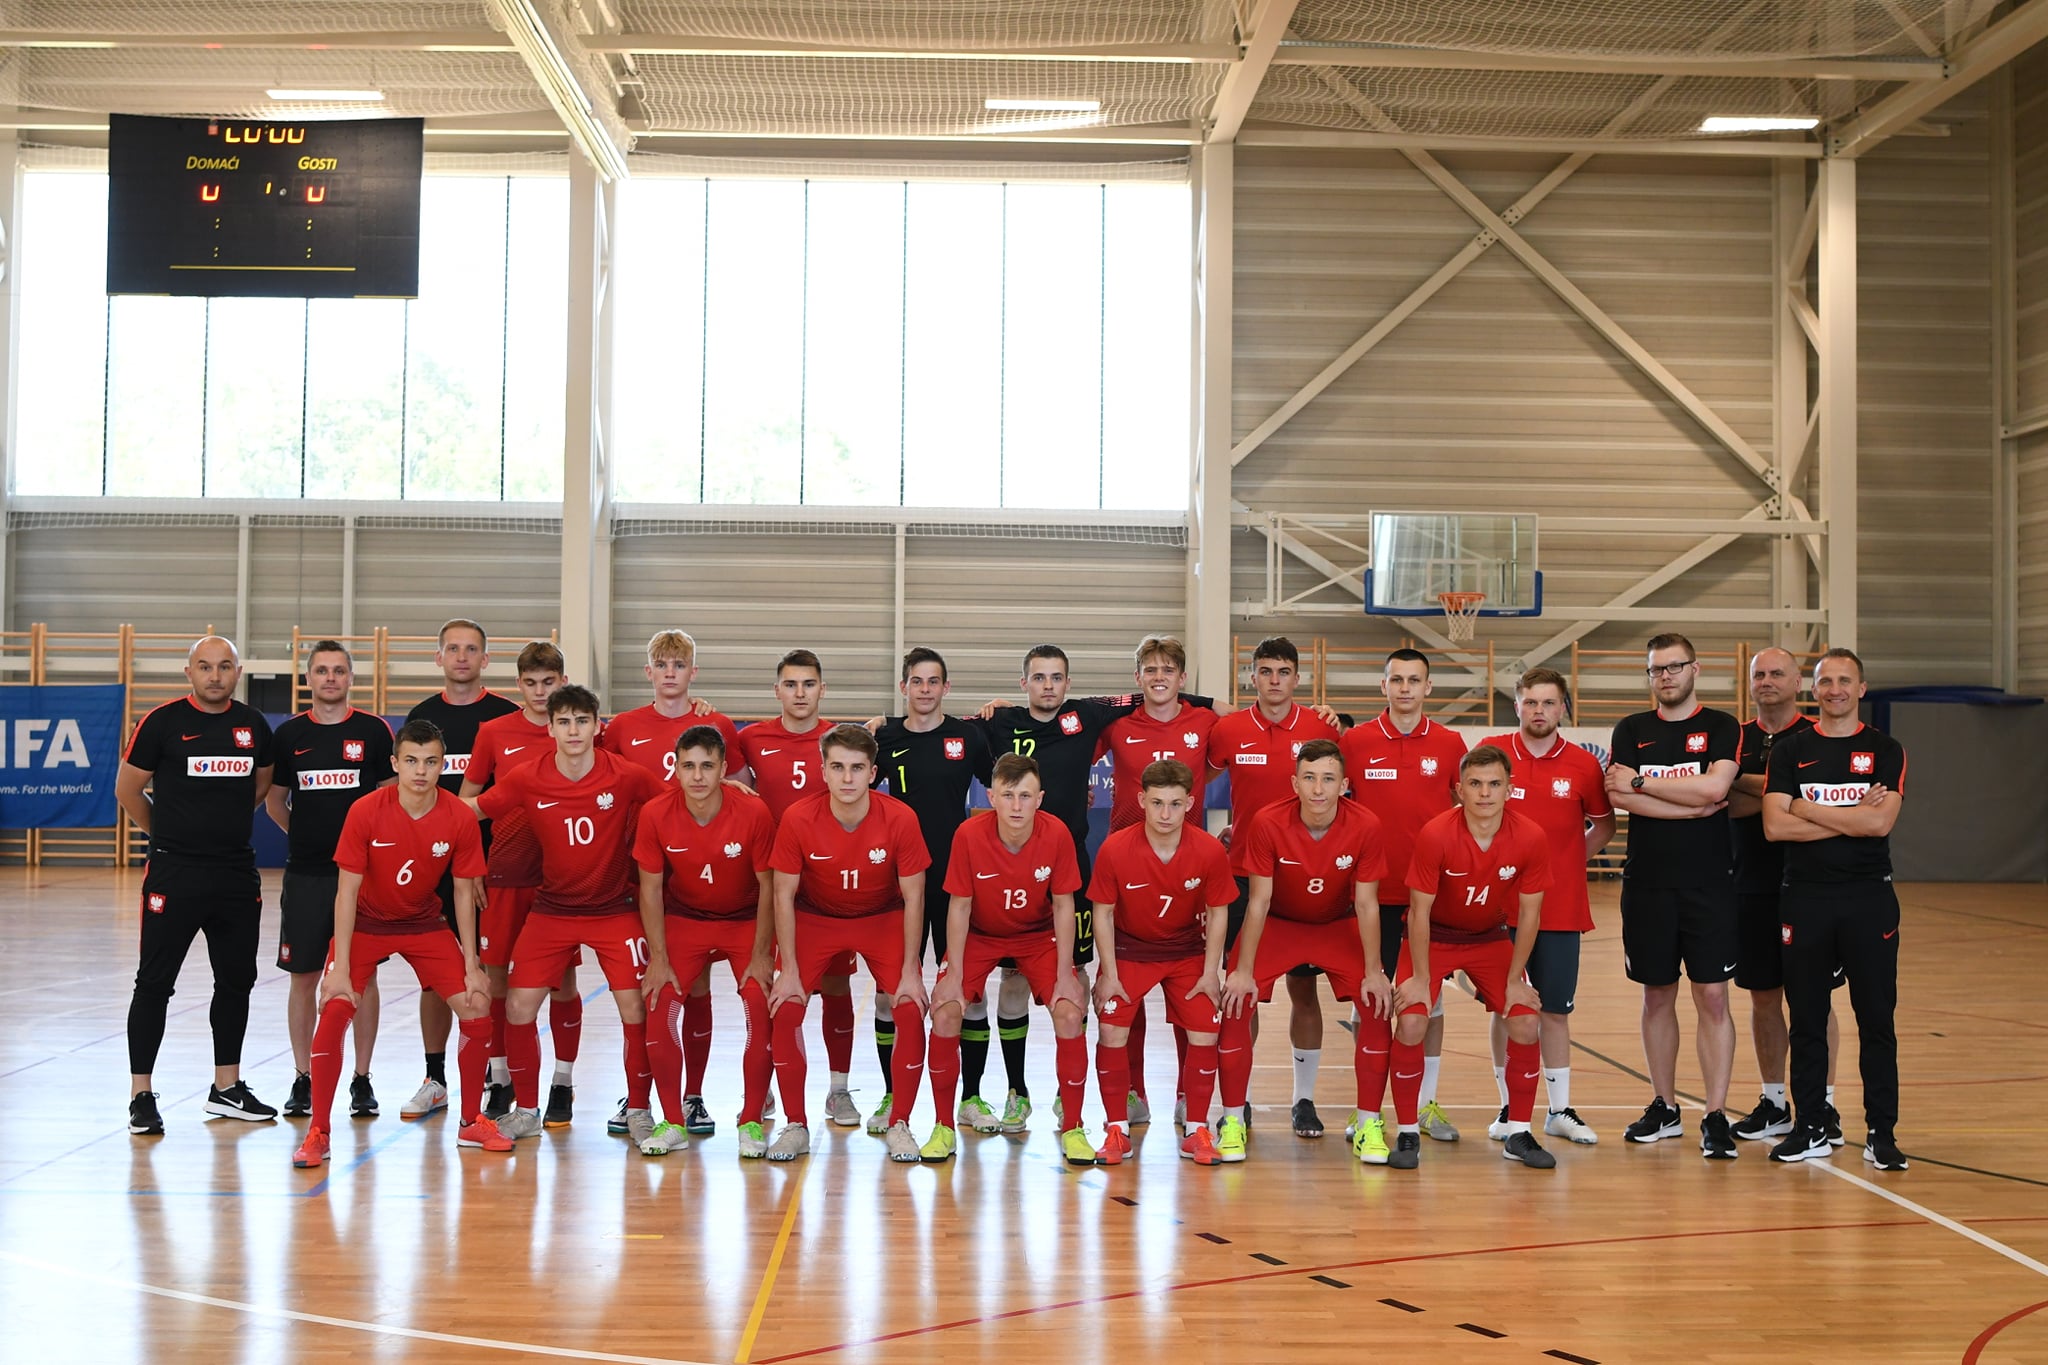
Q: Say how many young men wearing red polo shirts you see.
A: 3